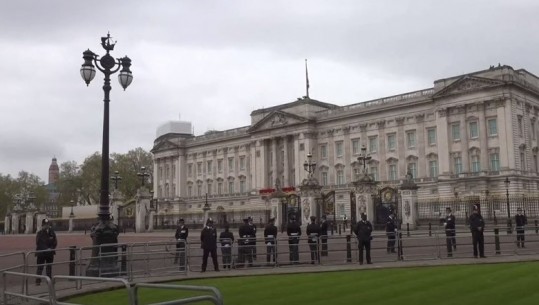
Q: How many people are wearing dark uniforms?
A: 15